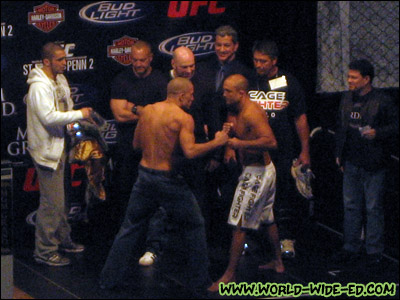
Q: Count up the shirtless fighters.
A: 2